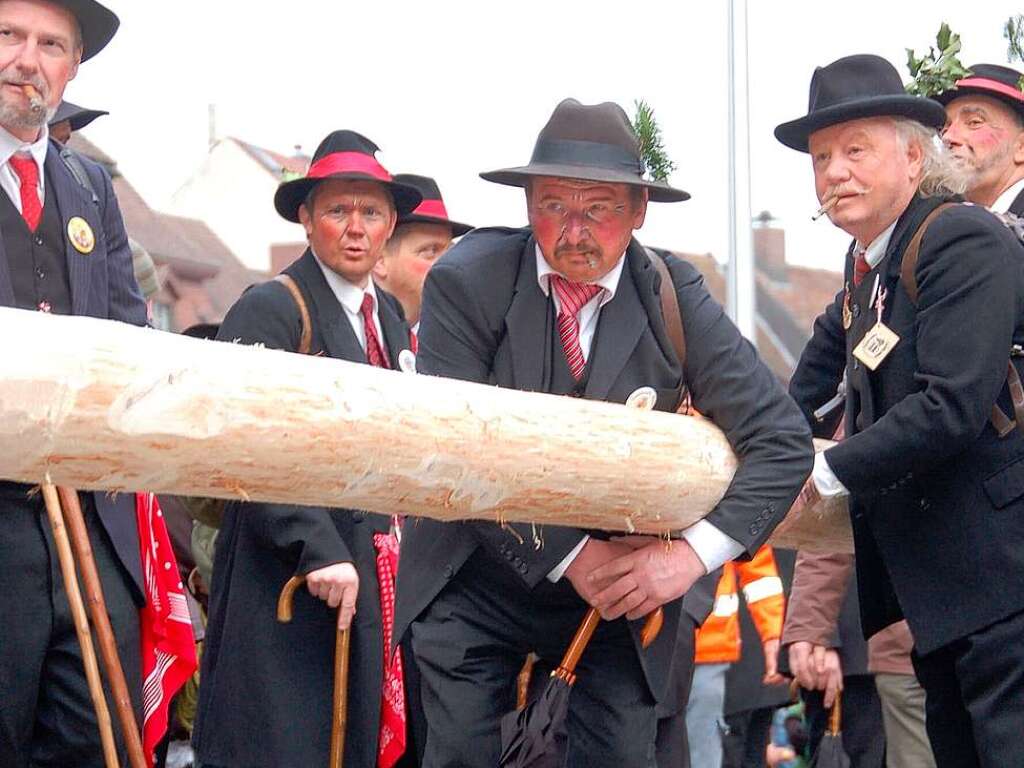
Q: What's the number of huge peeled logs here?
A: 1